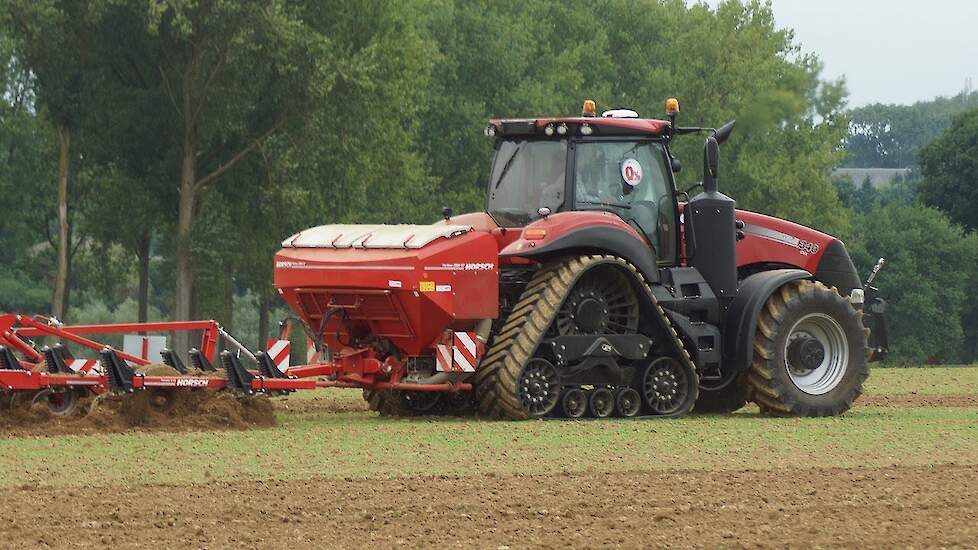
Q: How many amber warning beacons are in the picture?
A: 2